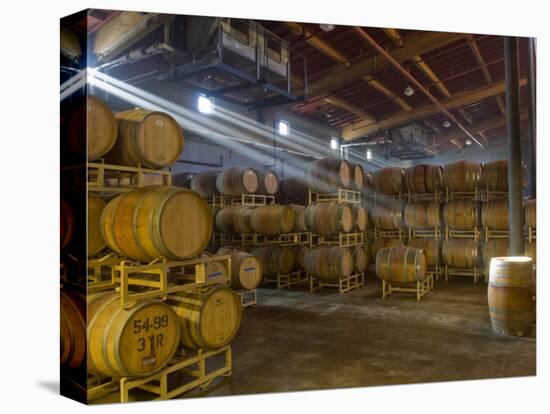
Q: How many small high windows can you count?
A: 4